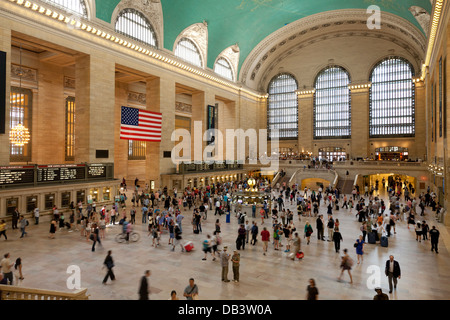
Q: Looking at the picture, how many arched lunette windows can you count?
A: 4